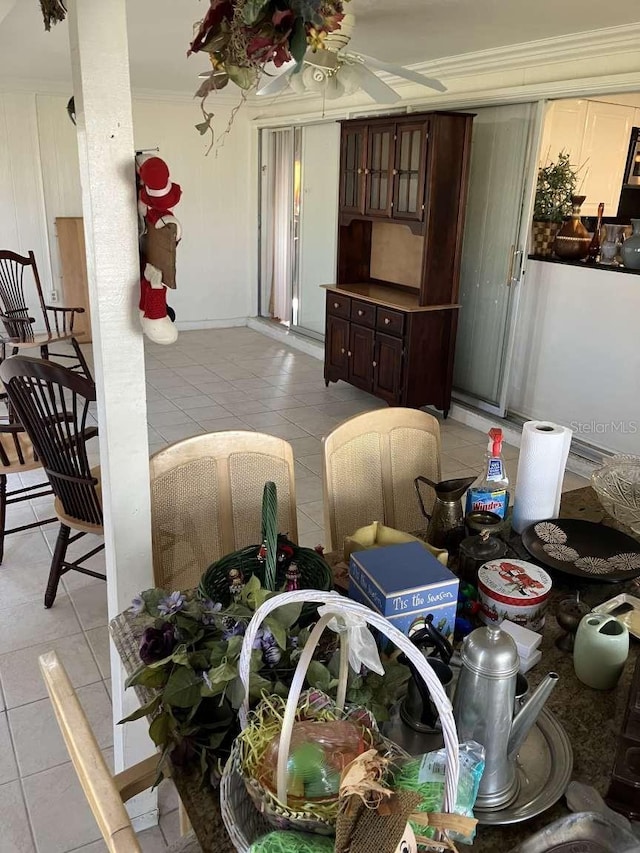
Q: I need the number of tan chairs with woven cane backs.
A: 2